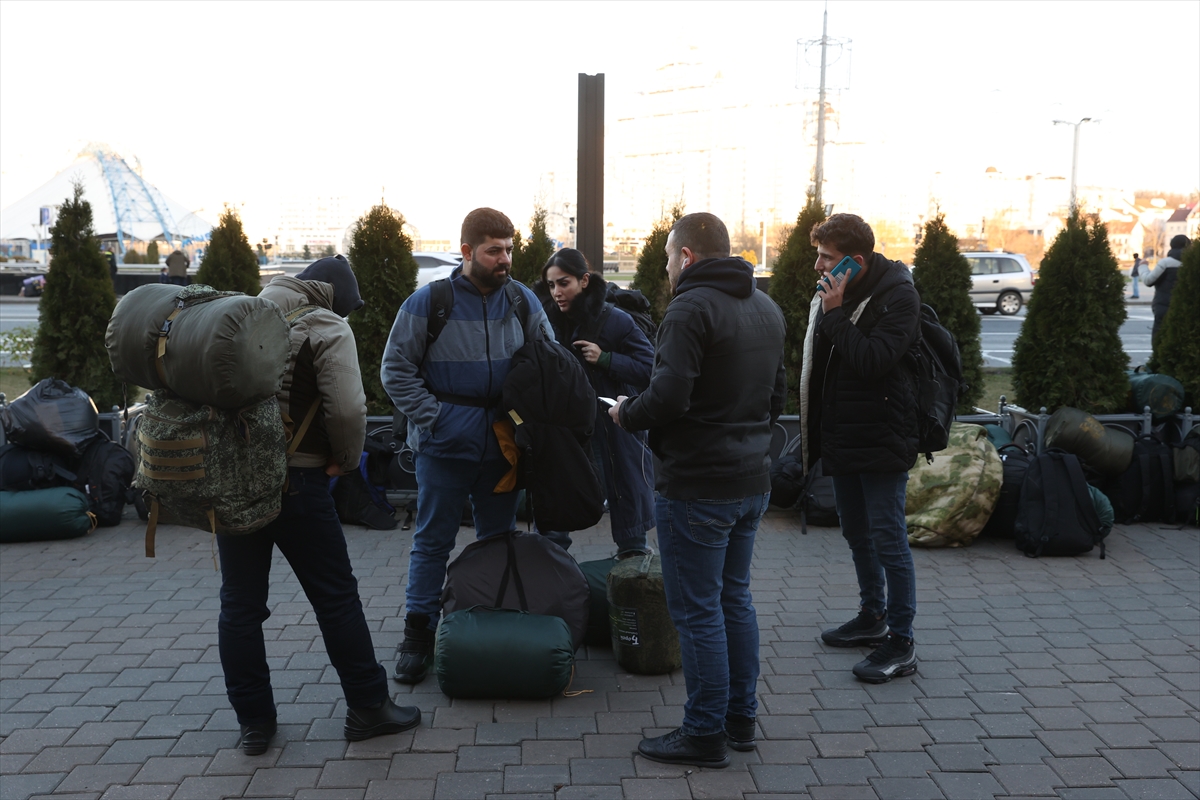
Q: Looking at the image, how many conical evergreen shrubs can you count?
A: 9